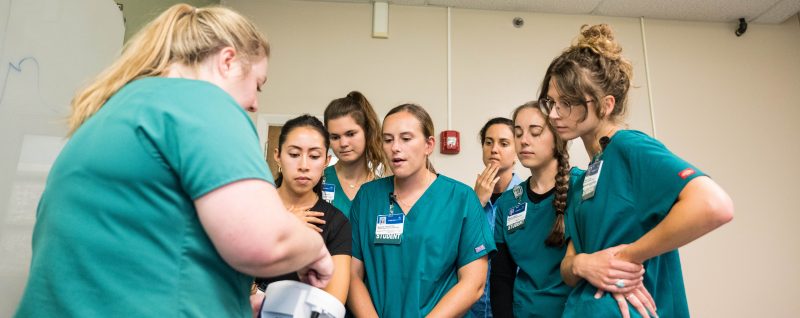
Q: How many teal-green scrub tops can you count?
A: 5